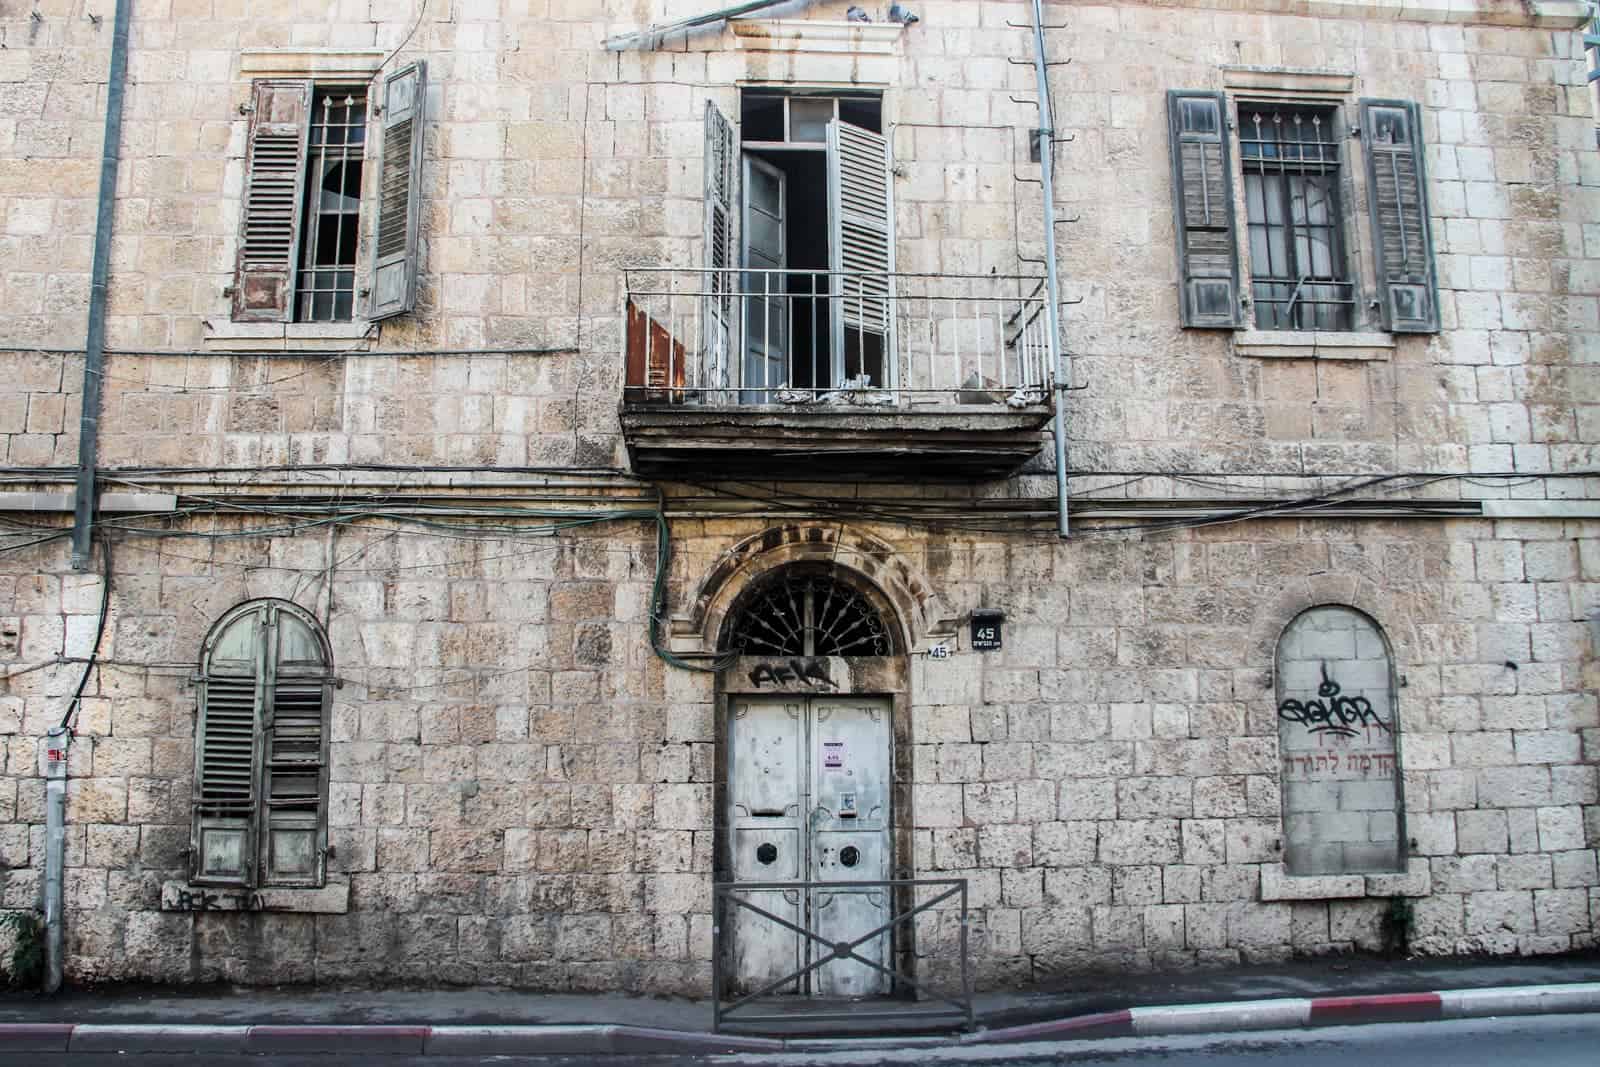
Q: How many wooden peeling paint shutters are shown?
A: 8